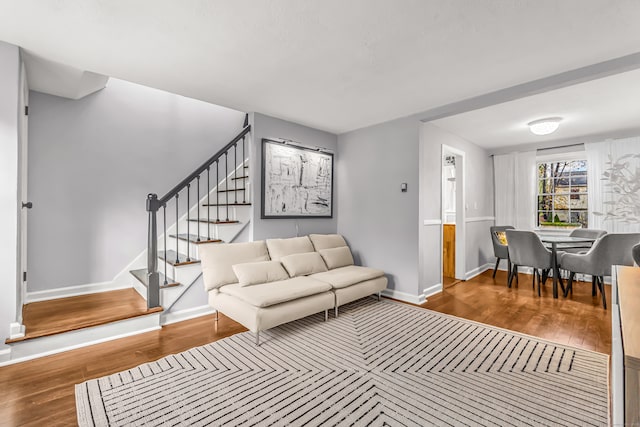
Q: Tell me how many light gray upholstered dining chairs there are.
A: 4